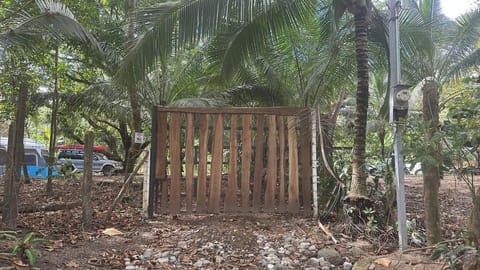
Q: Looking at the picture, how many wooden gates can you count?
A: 1